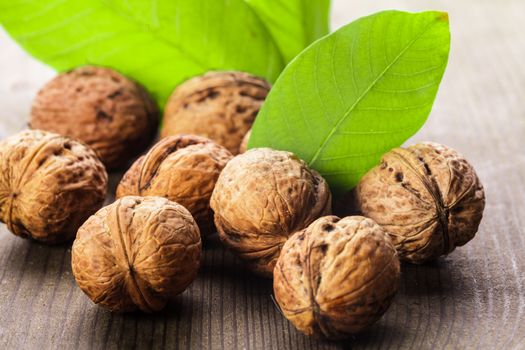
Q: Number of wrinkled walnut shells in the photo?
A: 8